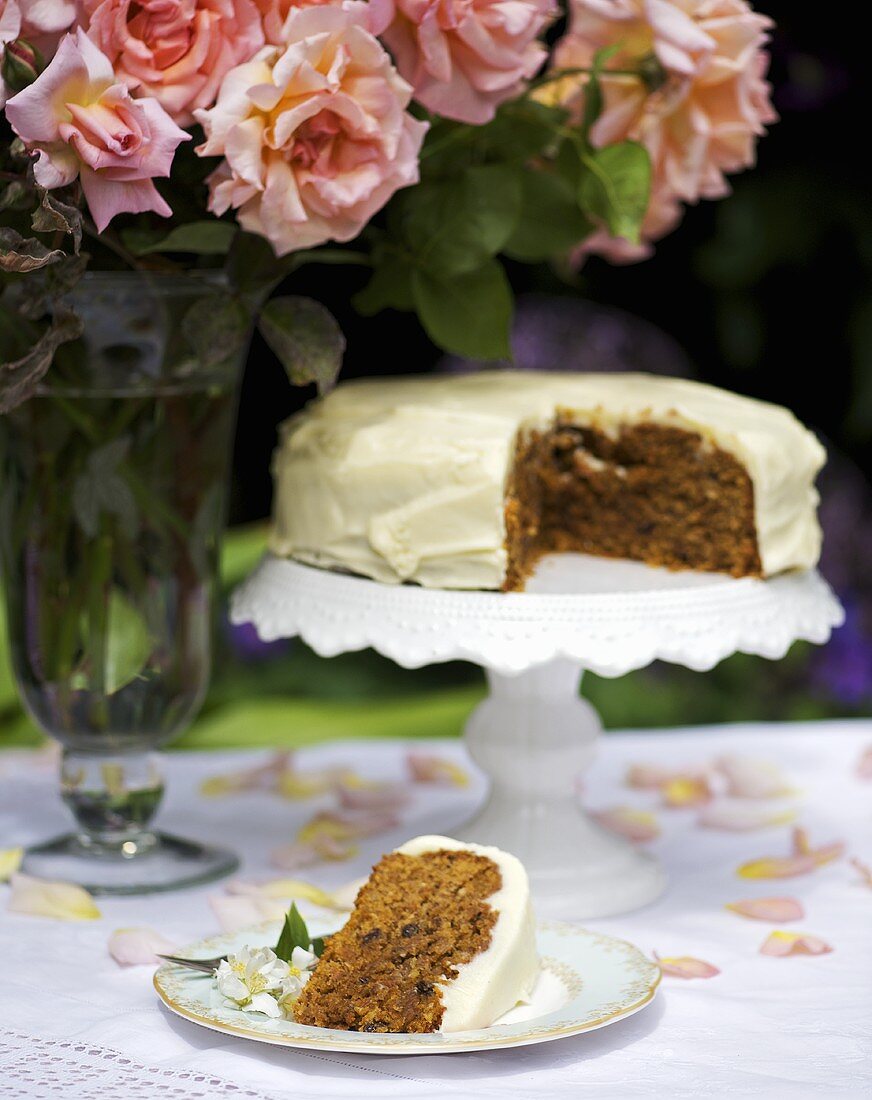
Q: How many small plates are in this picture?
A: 1